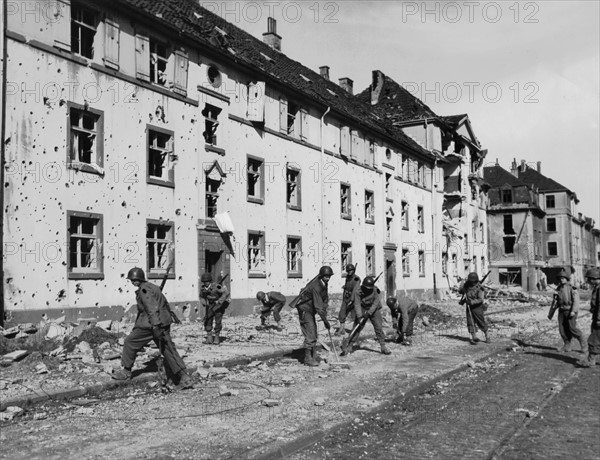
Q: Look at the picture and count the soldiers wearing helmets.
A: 10